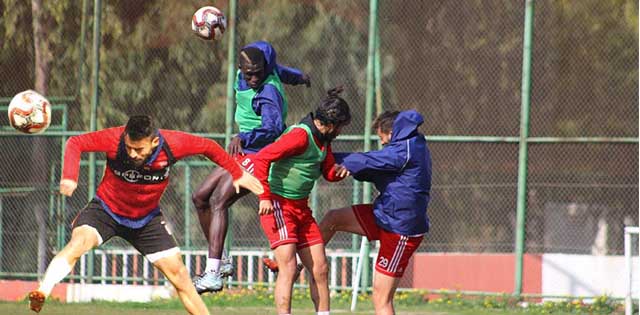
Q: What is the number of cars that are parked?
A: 0